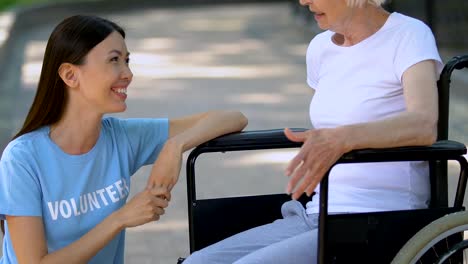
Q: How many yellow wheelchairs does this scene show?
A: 0